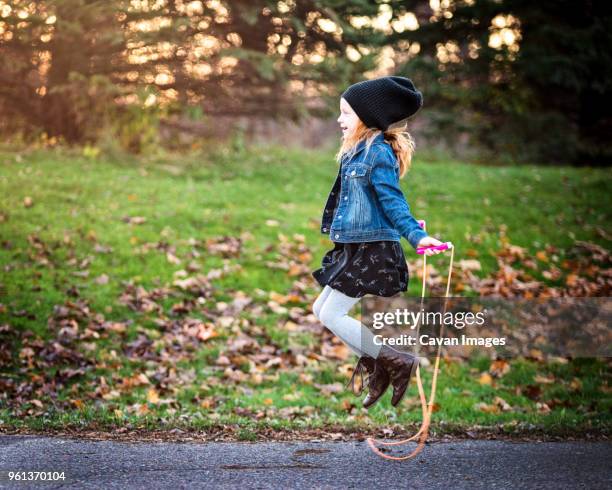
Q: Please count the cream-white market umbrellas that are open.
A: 0